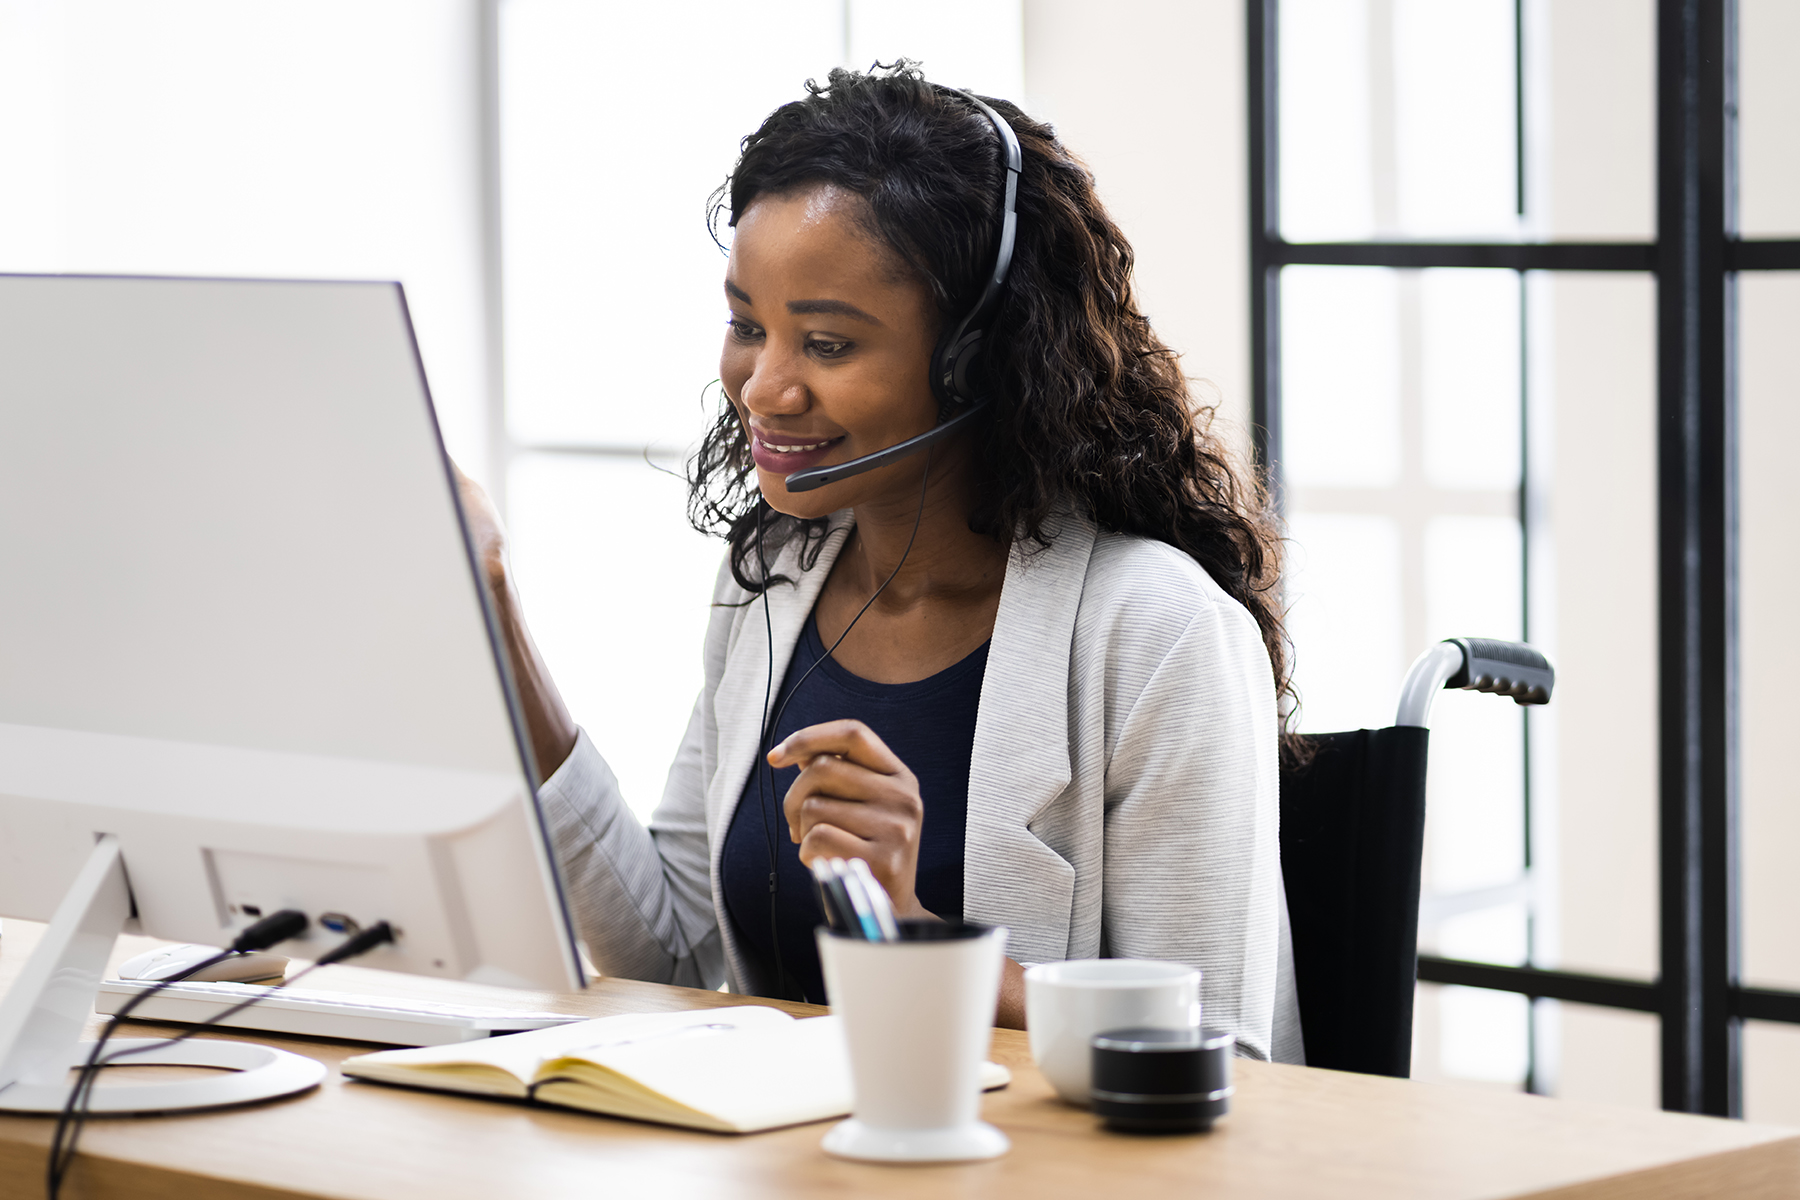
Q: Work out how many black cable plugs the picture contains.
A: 2